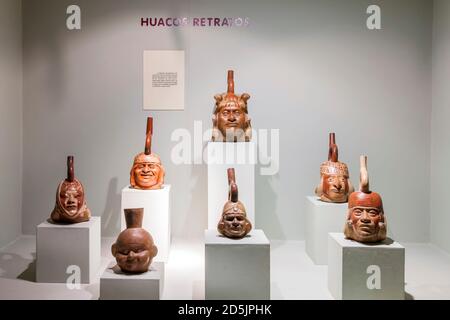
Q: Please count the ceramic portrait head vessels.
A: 7